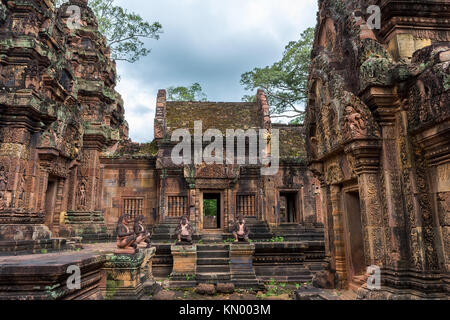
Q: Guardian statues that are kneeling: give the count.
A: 4